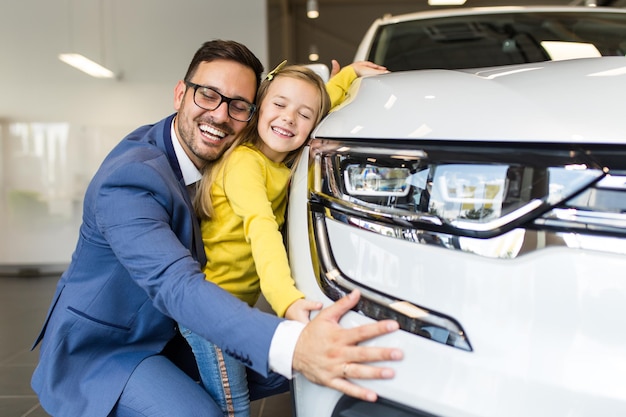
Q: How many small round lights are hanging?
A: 2